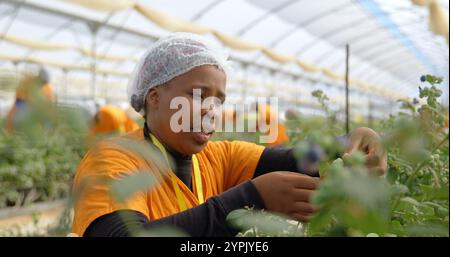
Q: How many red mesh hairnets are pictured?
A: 0